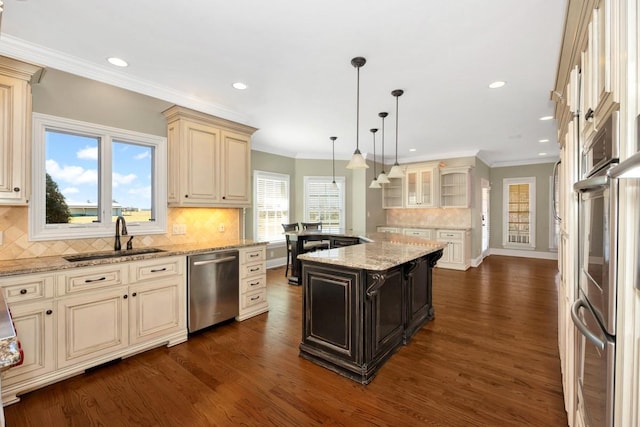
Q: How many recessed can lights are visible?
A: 7